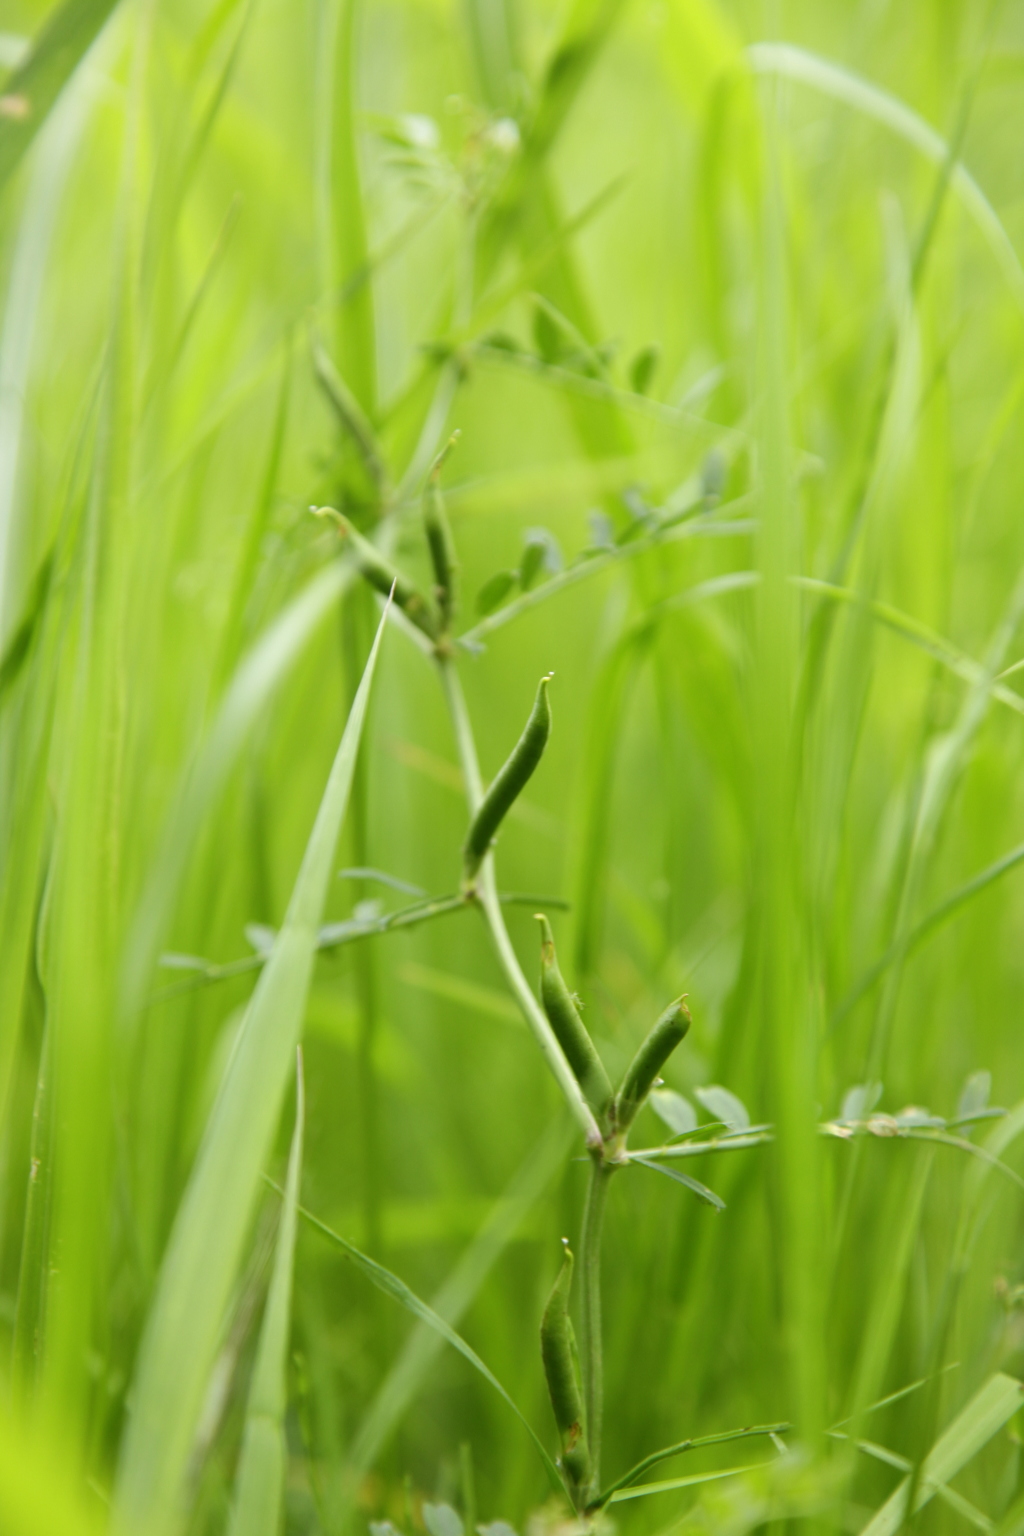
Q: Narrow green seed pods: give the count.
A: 7